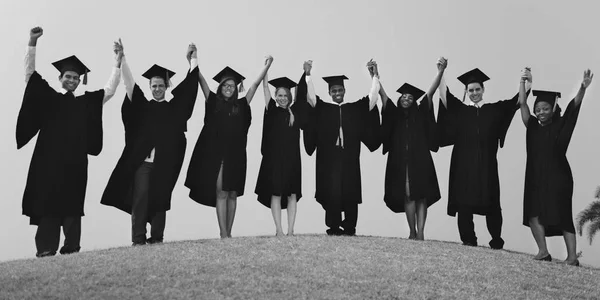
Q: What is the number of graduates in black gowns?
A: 8